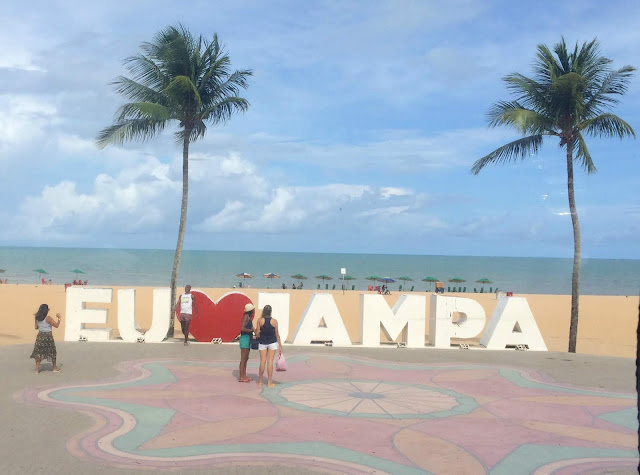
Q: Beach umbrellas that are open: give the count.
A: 14